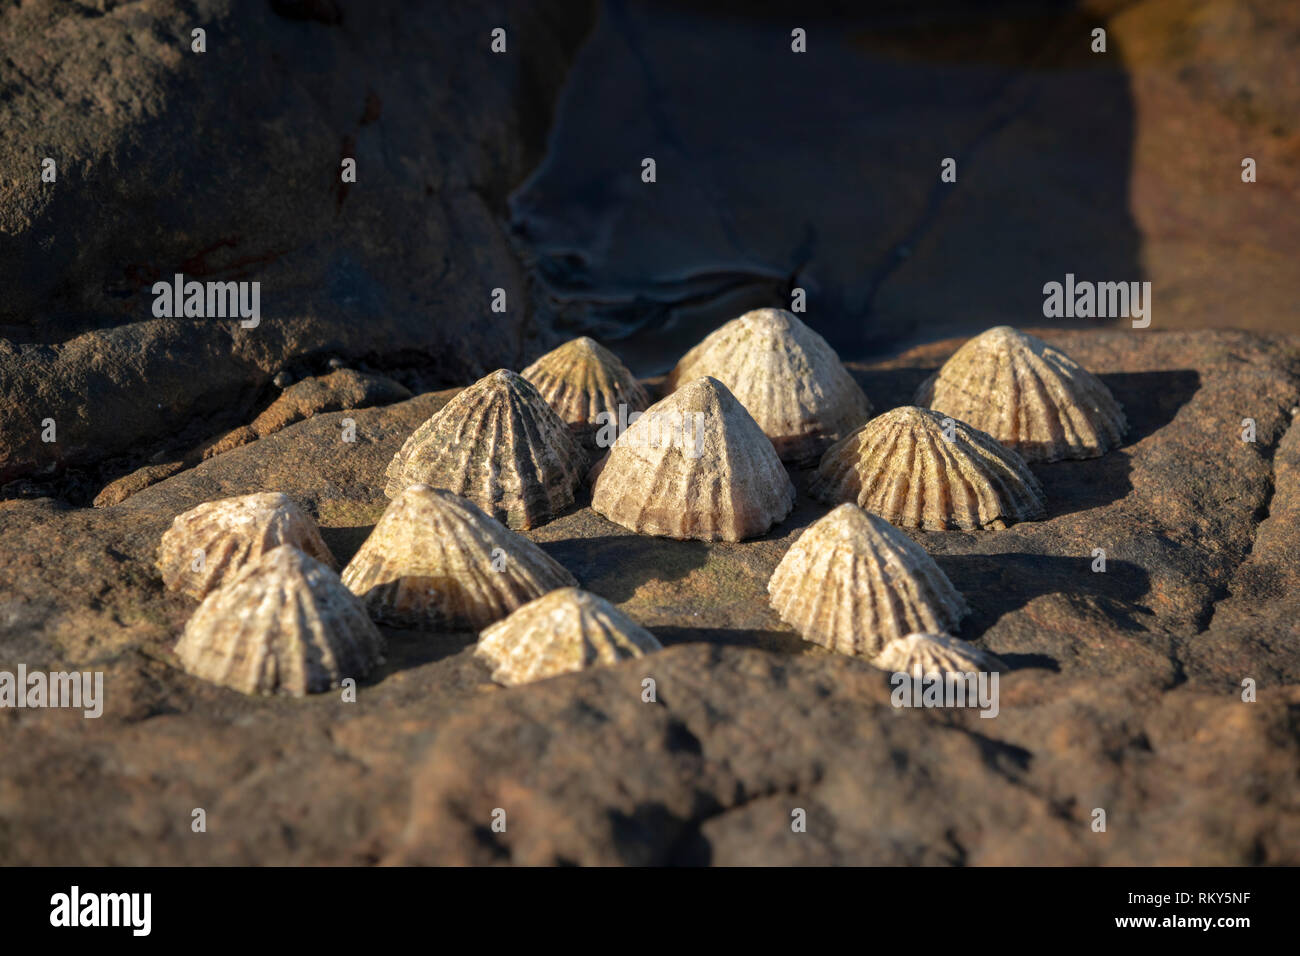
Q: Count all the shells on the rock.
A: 12